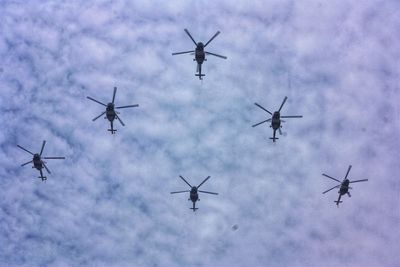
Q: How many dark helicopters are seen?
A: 6